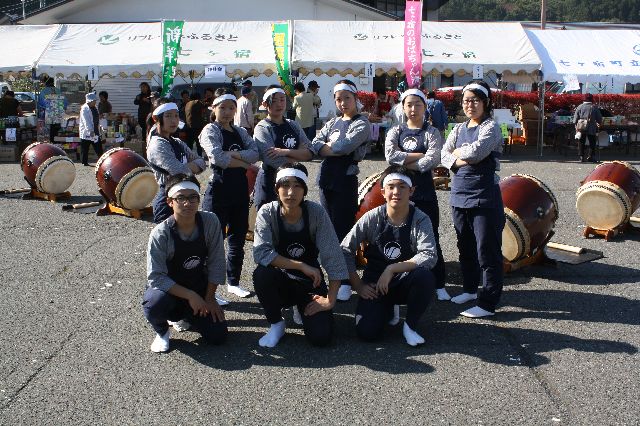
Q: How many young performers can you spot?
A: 9